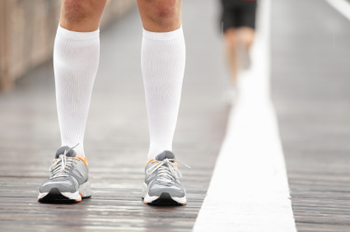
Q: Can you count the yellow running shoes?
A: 0